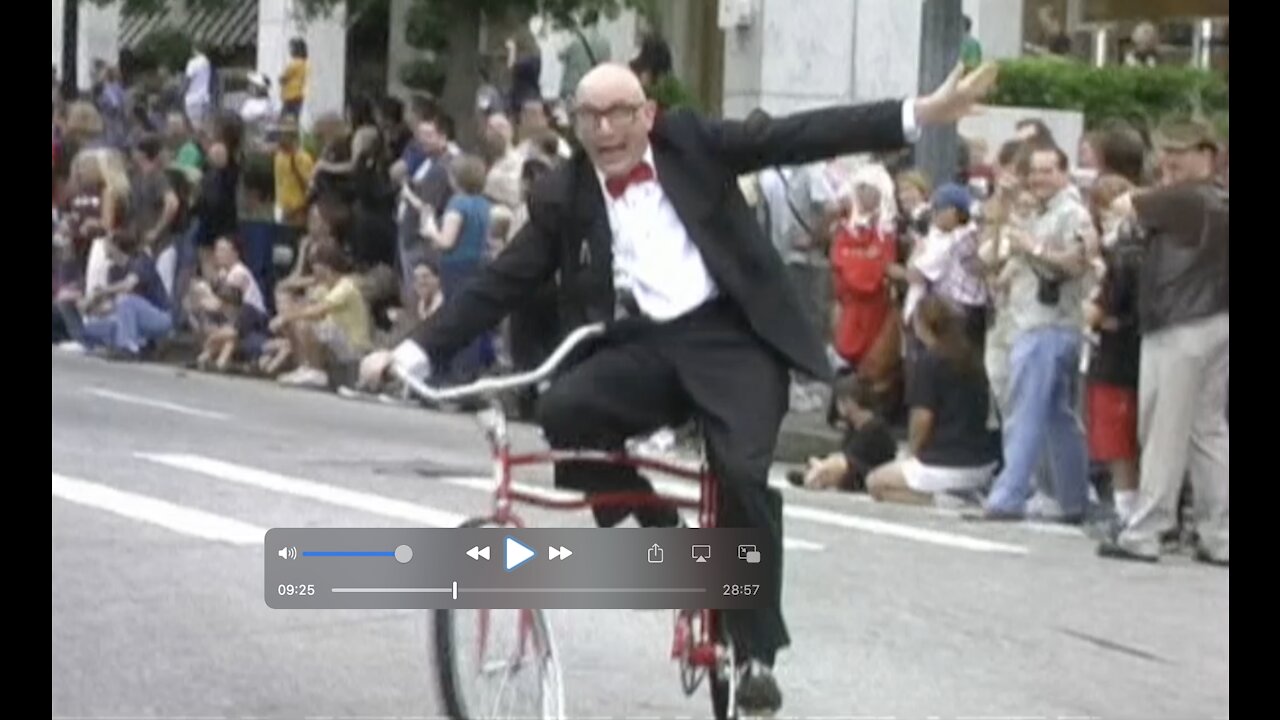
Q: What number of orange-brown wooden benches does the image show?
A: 0